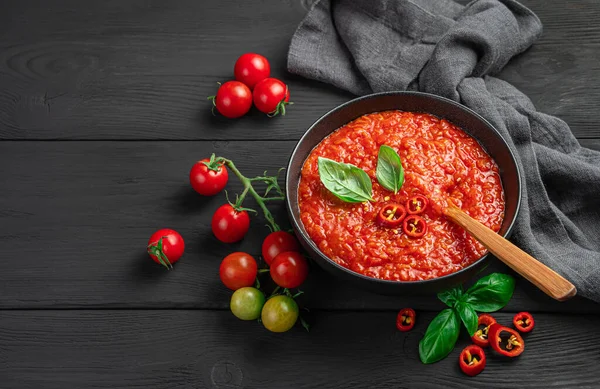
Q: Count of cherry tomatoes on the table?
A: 11